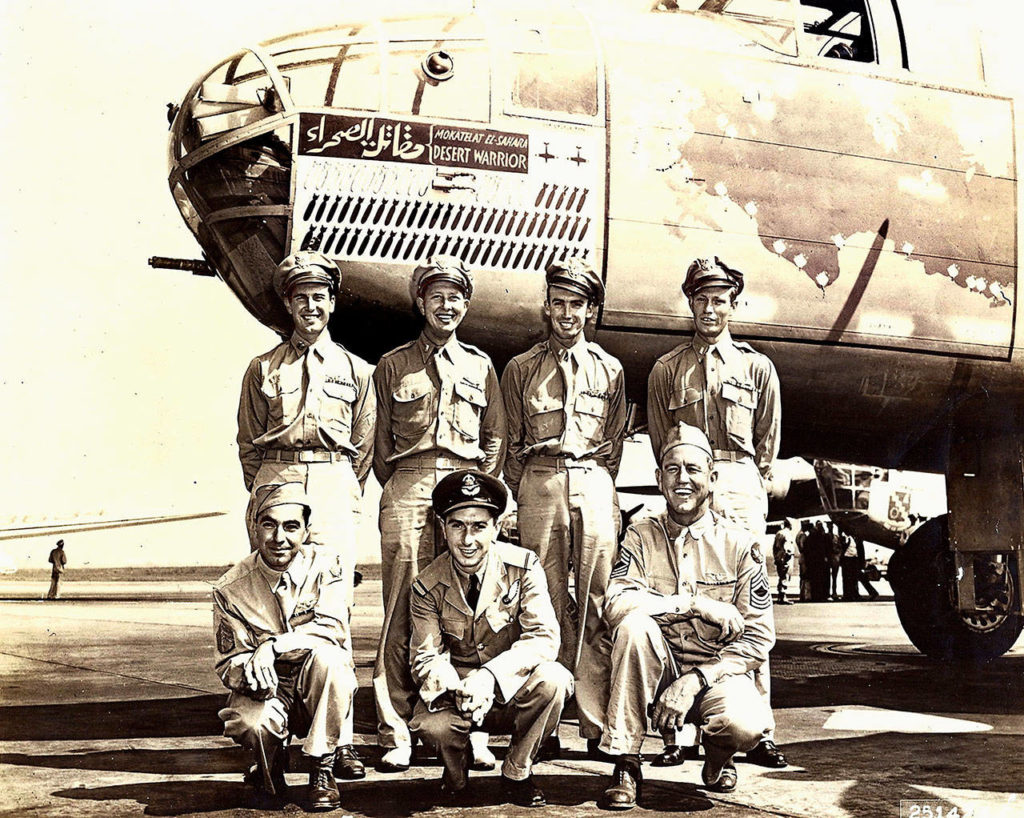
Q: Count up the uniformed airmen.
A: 7